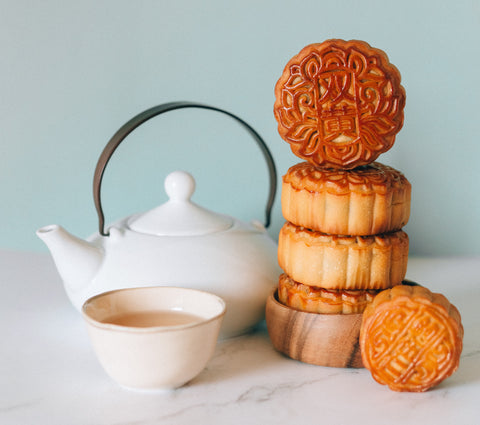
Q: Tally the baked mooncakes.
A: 5